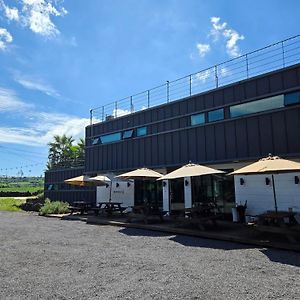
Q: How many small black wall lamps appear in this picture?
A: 8